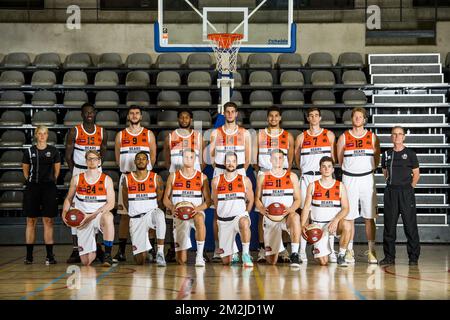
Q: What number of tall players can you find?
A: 7